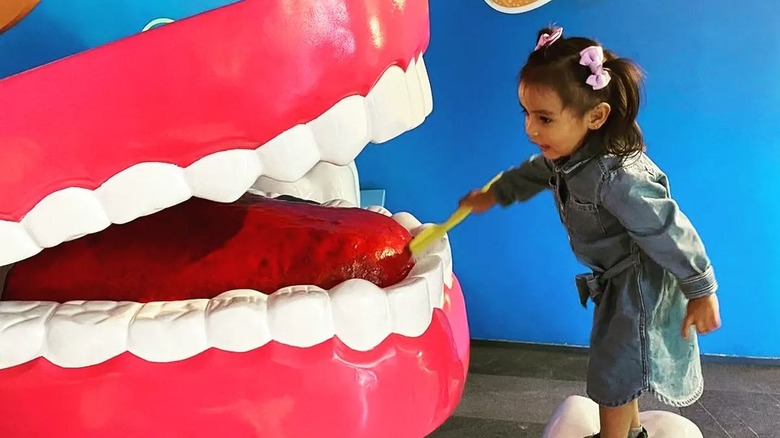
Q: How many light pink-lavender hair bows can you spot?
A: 2